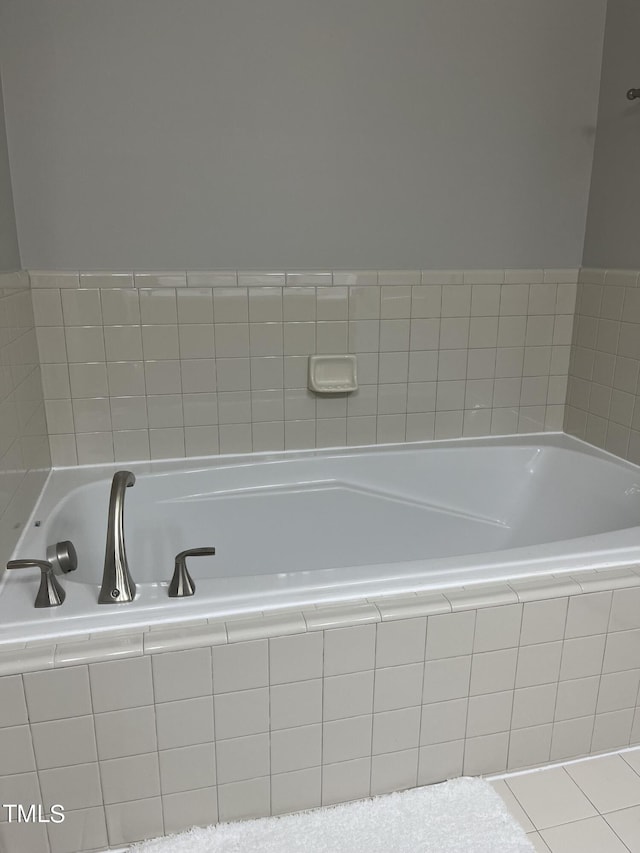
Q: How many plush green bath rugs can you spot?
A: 0